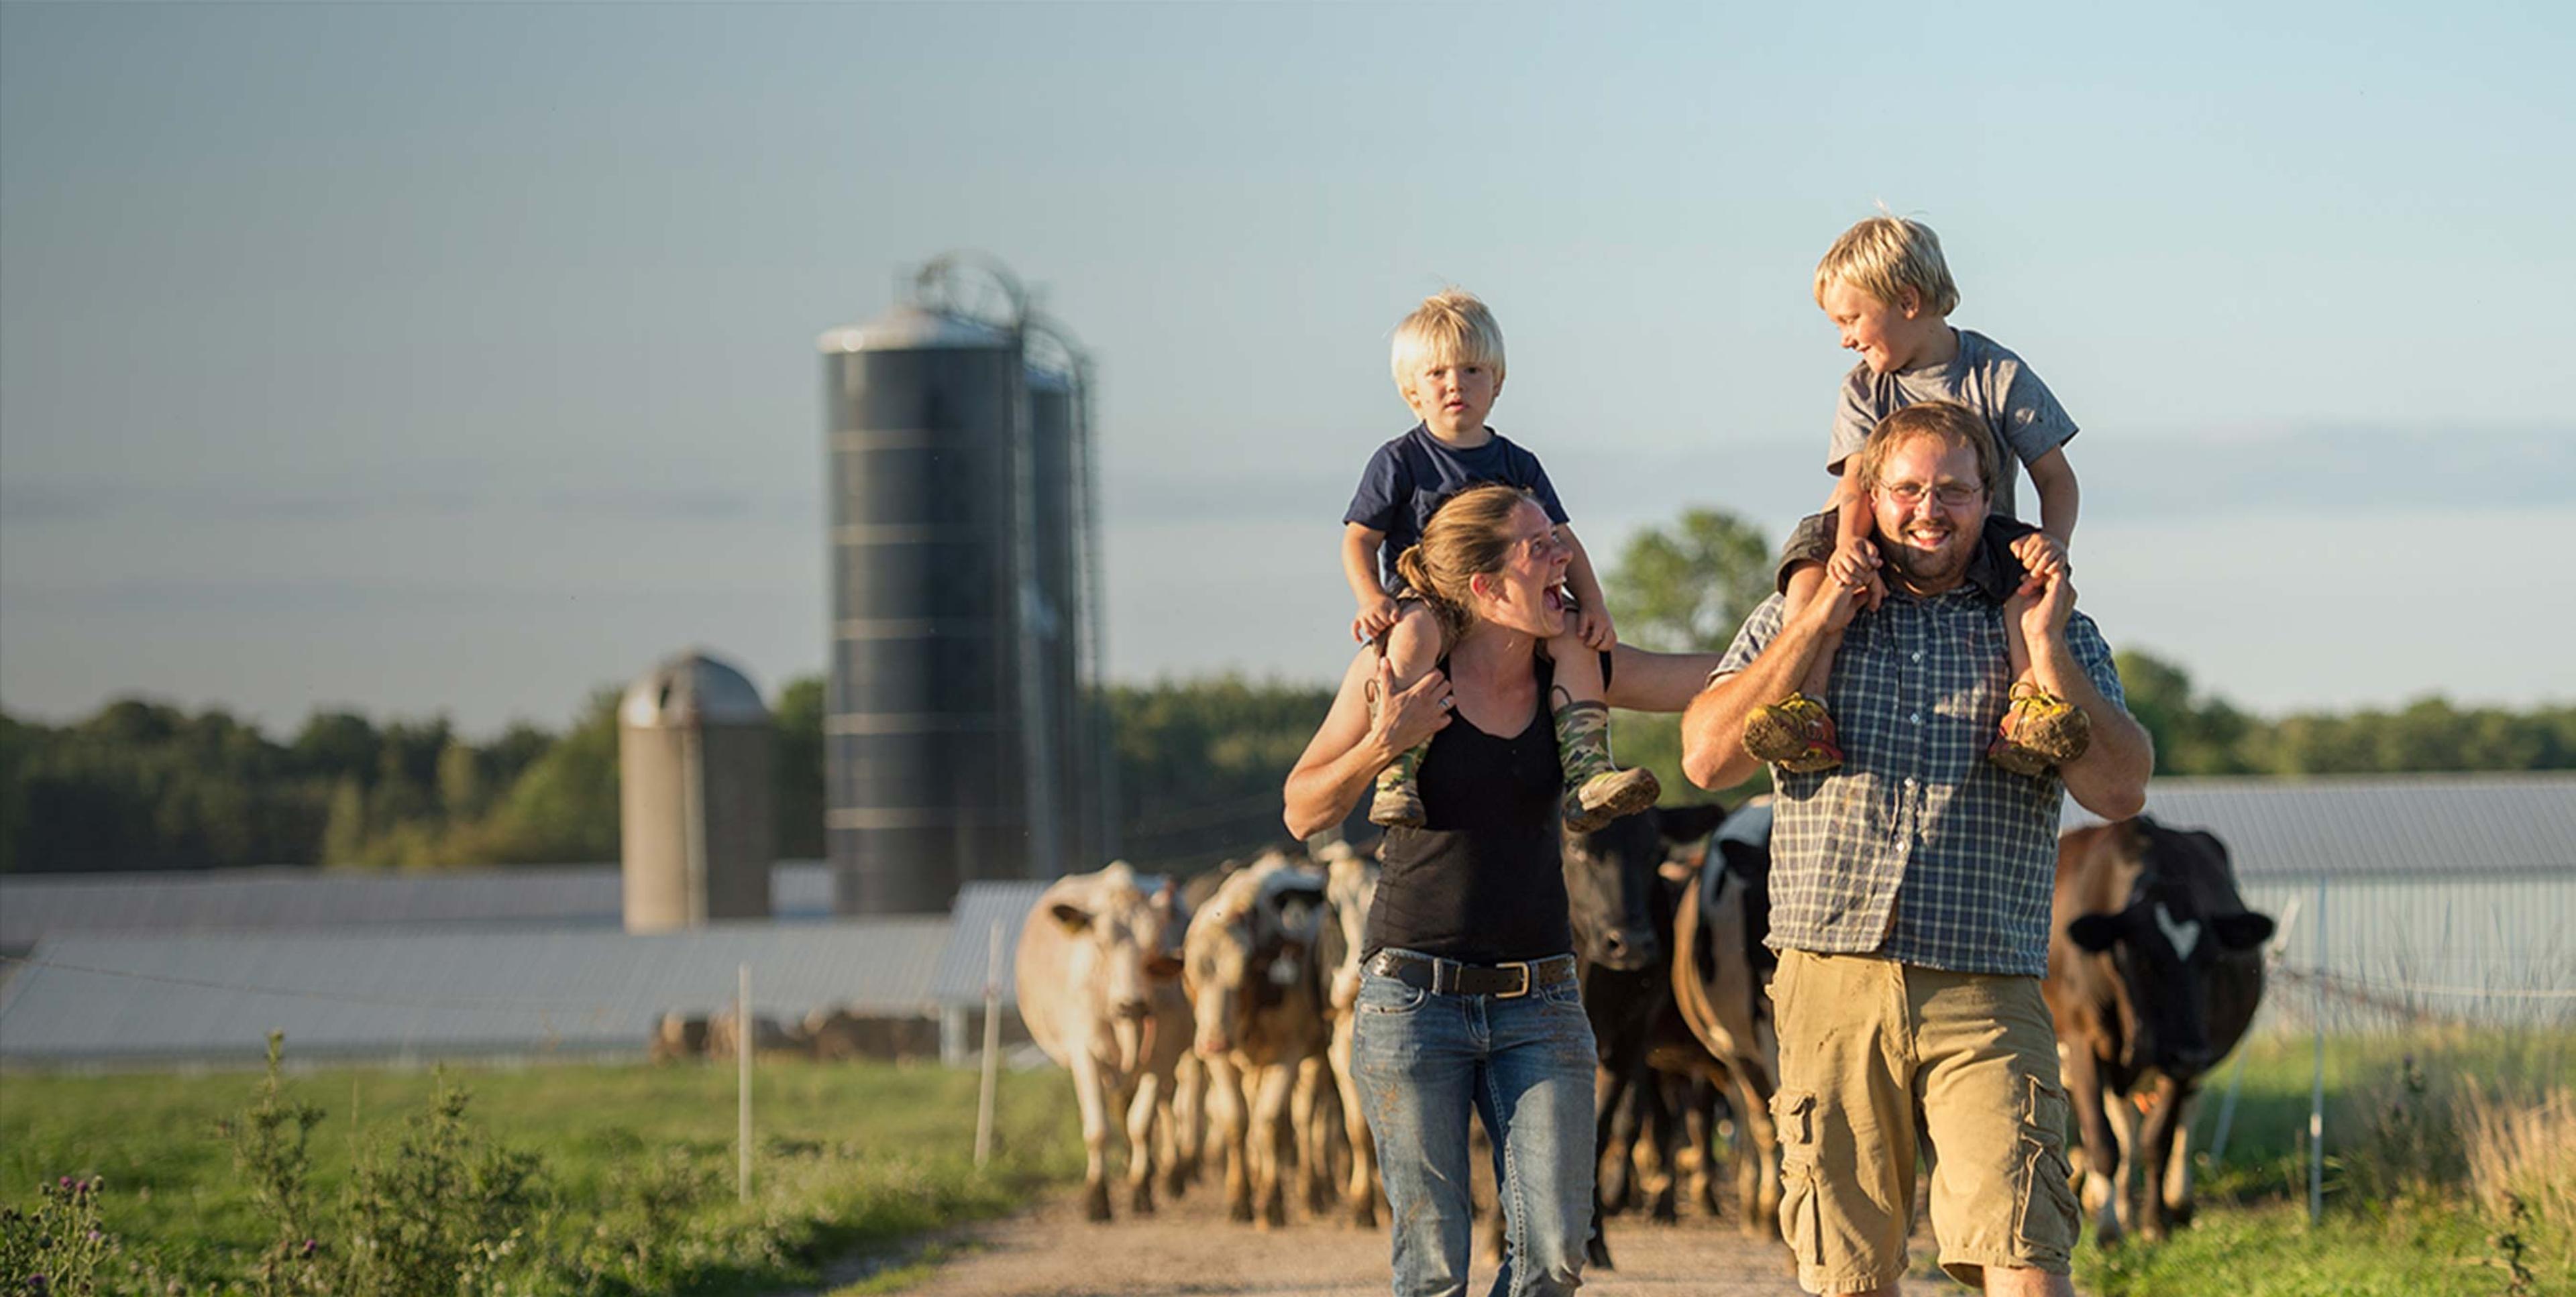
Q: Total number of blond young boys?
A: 2